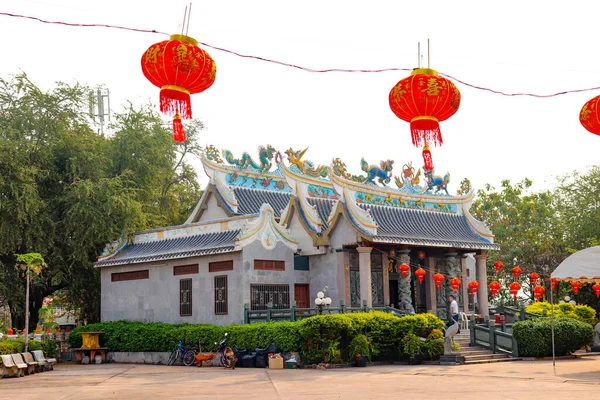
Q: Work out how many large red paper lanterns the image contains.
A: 3